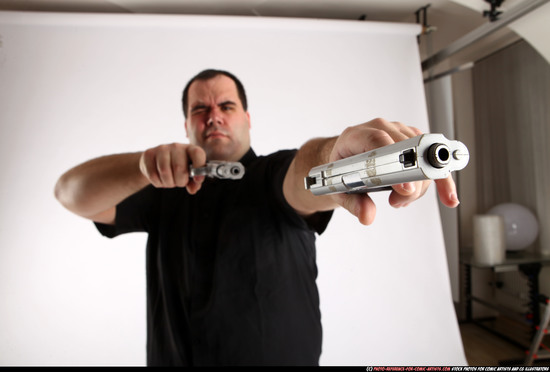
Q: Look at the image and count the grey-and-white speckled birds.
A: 0